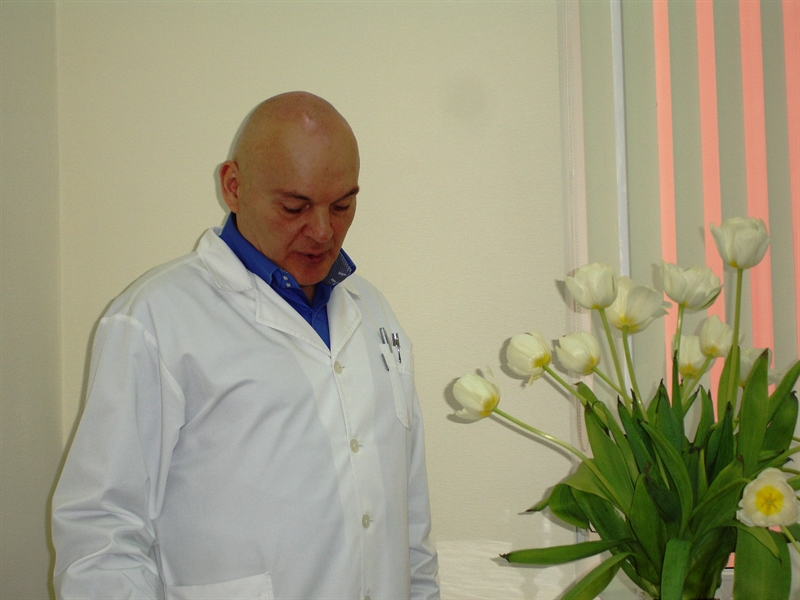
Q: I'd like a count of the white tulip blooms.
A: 11